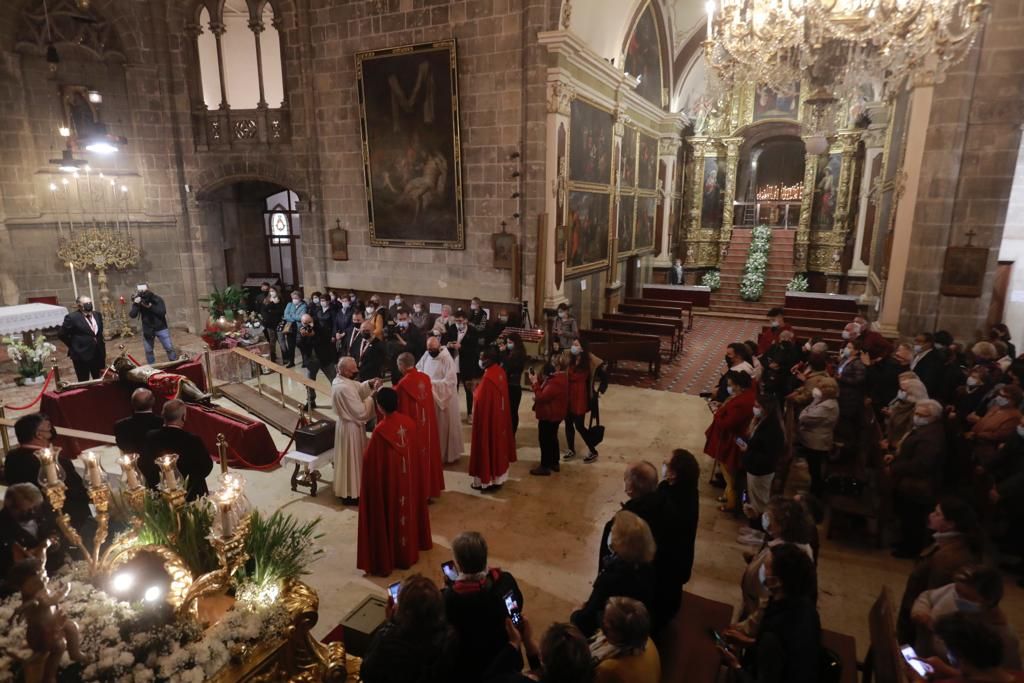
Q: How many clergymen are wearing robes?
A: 5